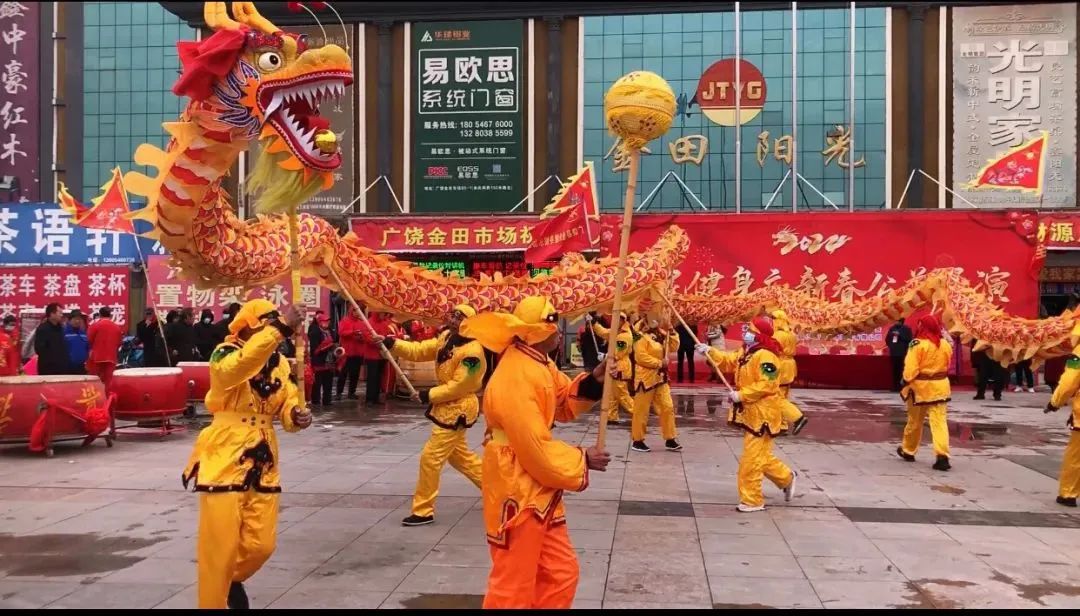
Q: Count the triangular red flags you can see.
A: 3